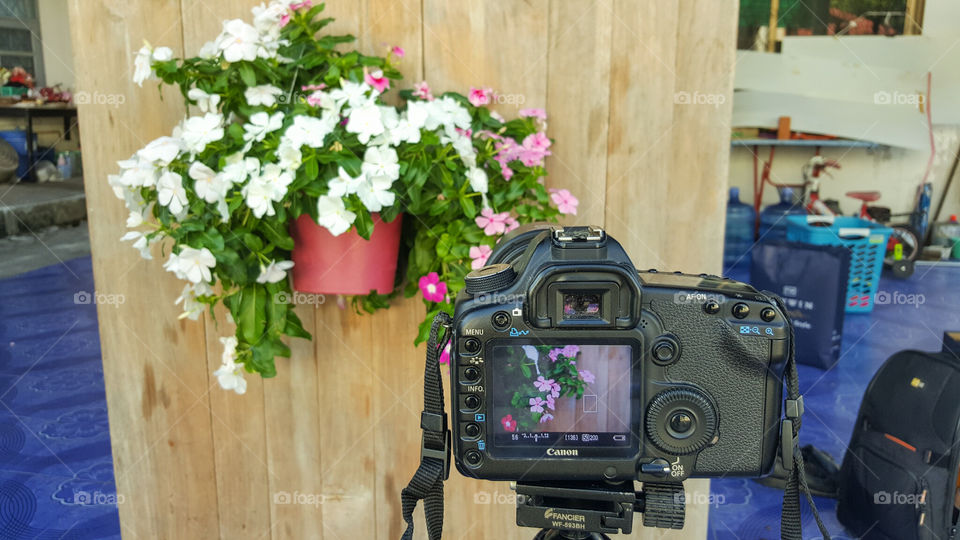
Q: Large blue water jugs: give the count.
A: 2